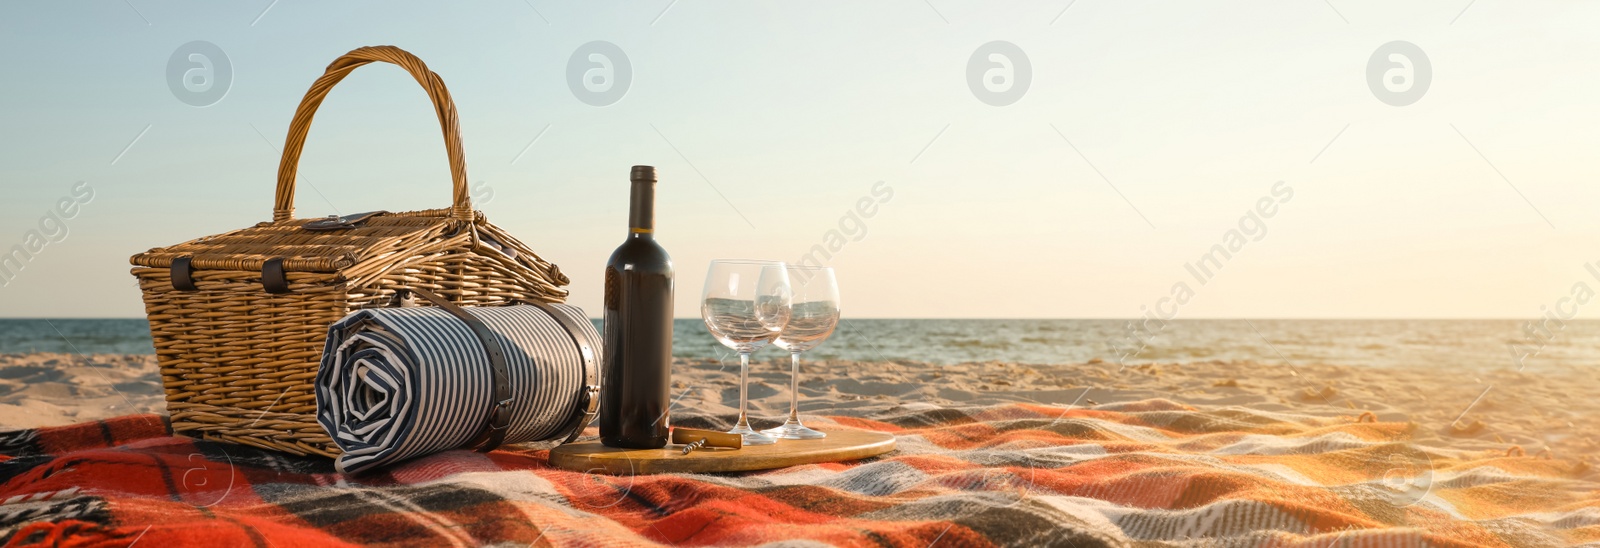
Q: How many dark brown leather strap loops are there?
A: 2